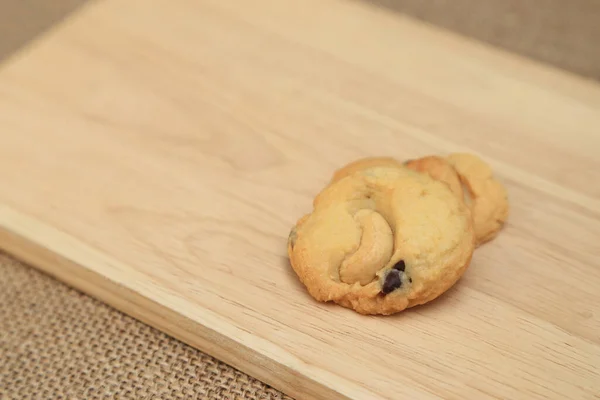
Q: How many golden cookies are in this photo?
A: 3